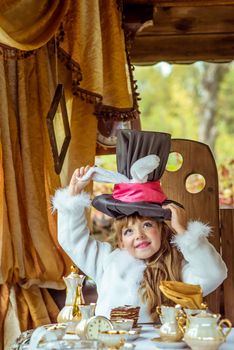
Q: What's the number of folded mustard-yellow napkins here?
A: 1